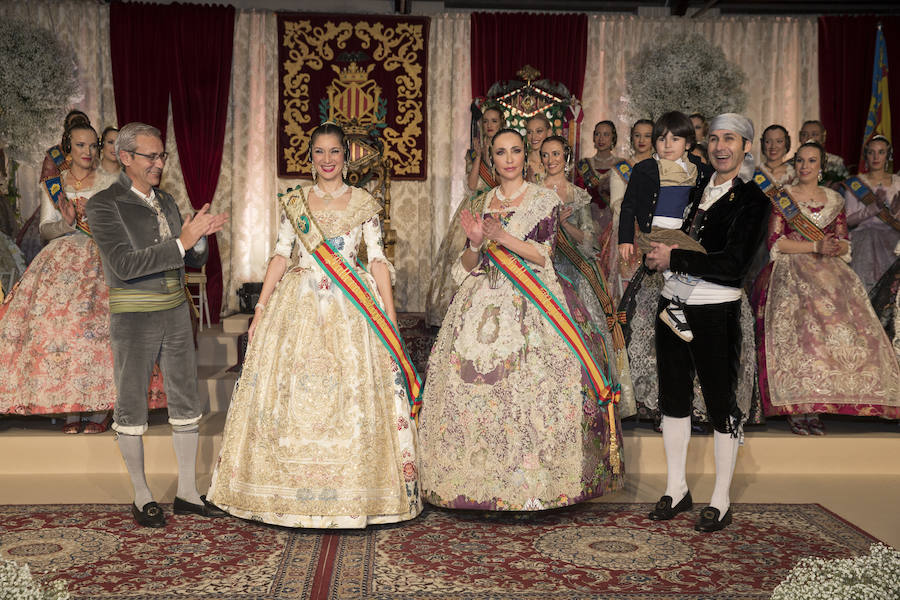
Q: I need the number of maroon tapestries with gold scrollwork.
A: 1